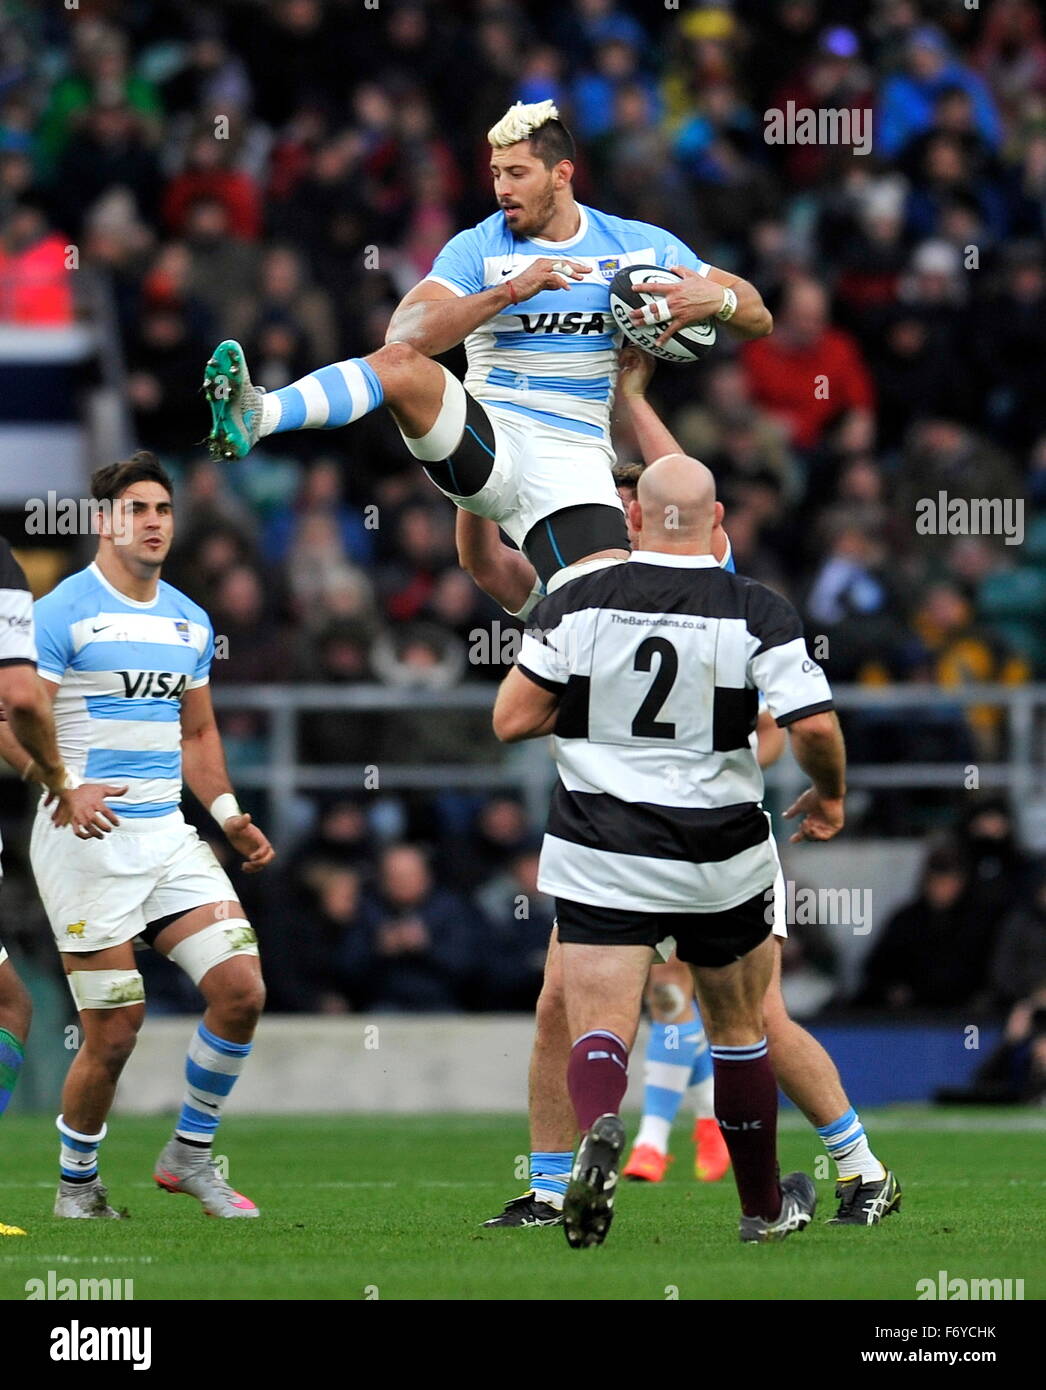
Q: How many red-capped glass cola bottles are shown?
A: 0